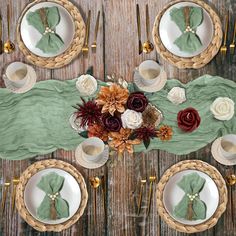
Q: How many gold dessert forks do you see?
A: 4